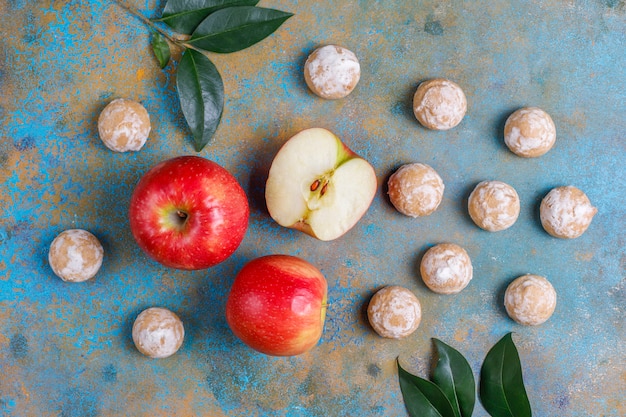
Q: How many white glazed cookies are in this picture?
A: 12